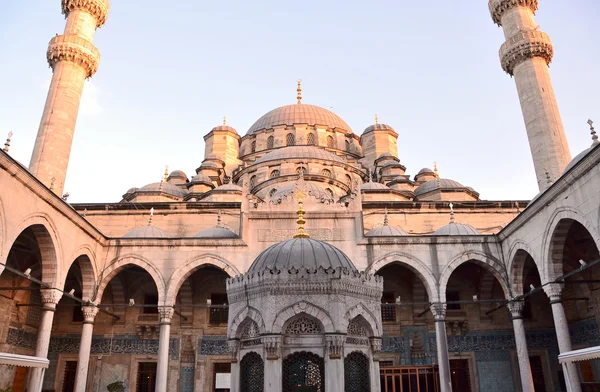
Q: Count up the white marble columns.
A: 6